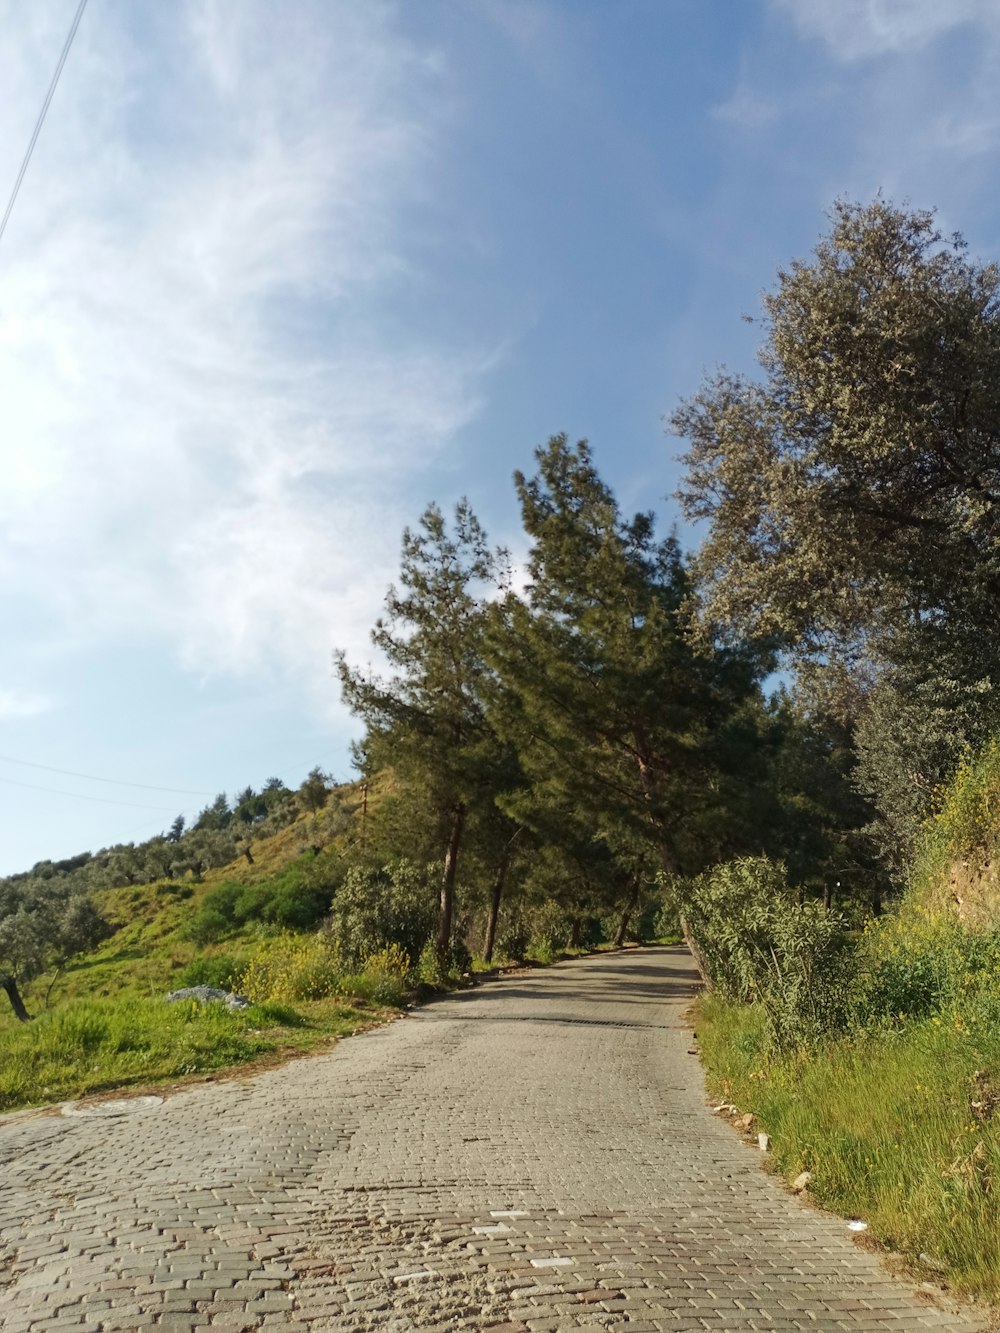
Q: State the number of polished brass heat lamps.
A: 0